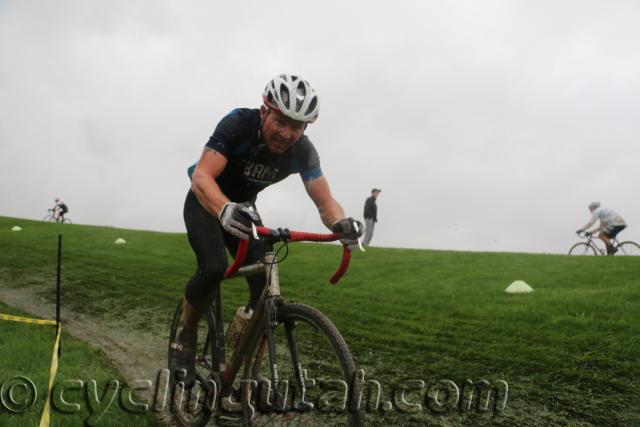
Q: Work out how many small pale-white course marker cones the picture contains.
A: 3